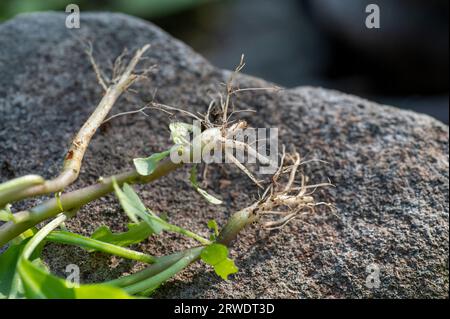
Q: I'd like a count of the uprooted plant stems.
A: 3